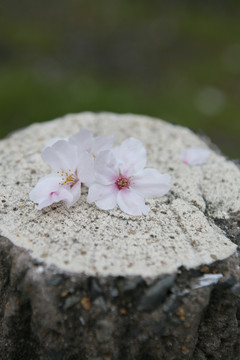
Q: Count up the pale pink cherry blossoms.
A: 3